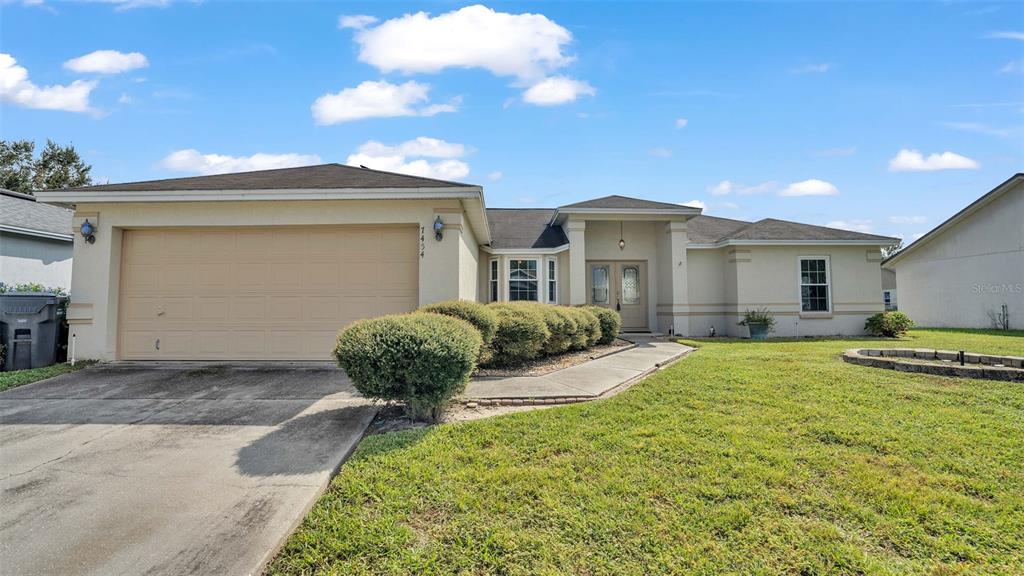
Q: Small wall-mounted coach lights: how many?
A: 2